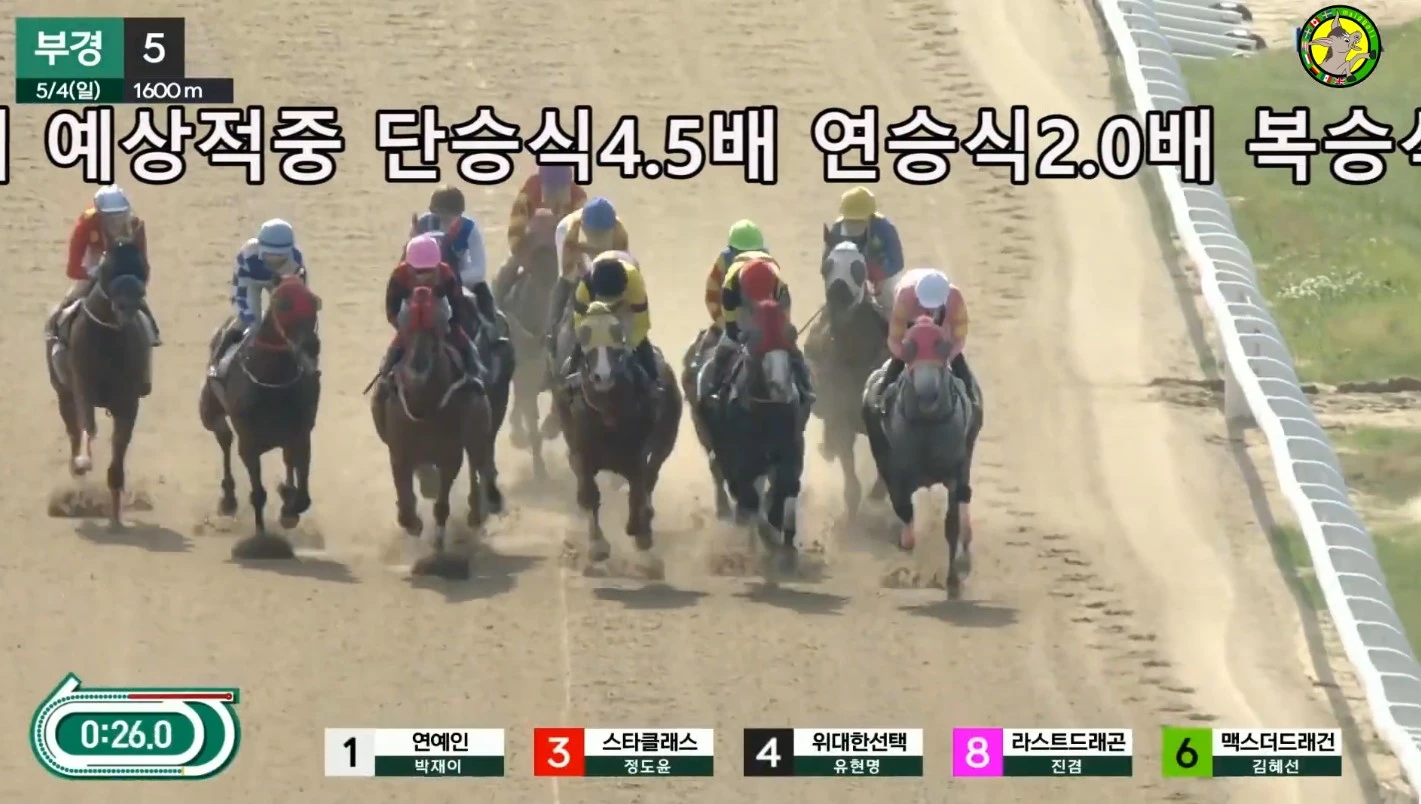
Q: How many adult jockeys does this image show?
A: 11